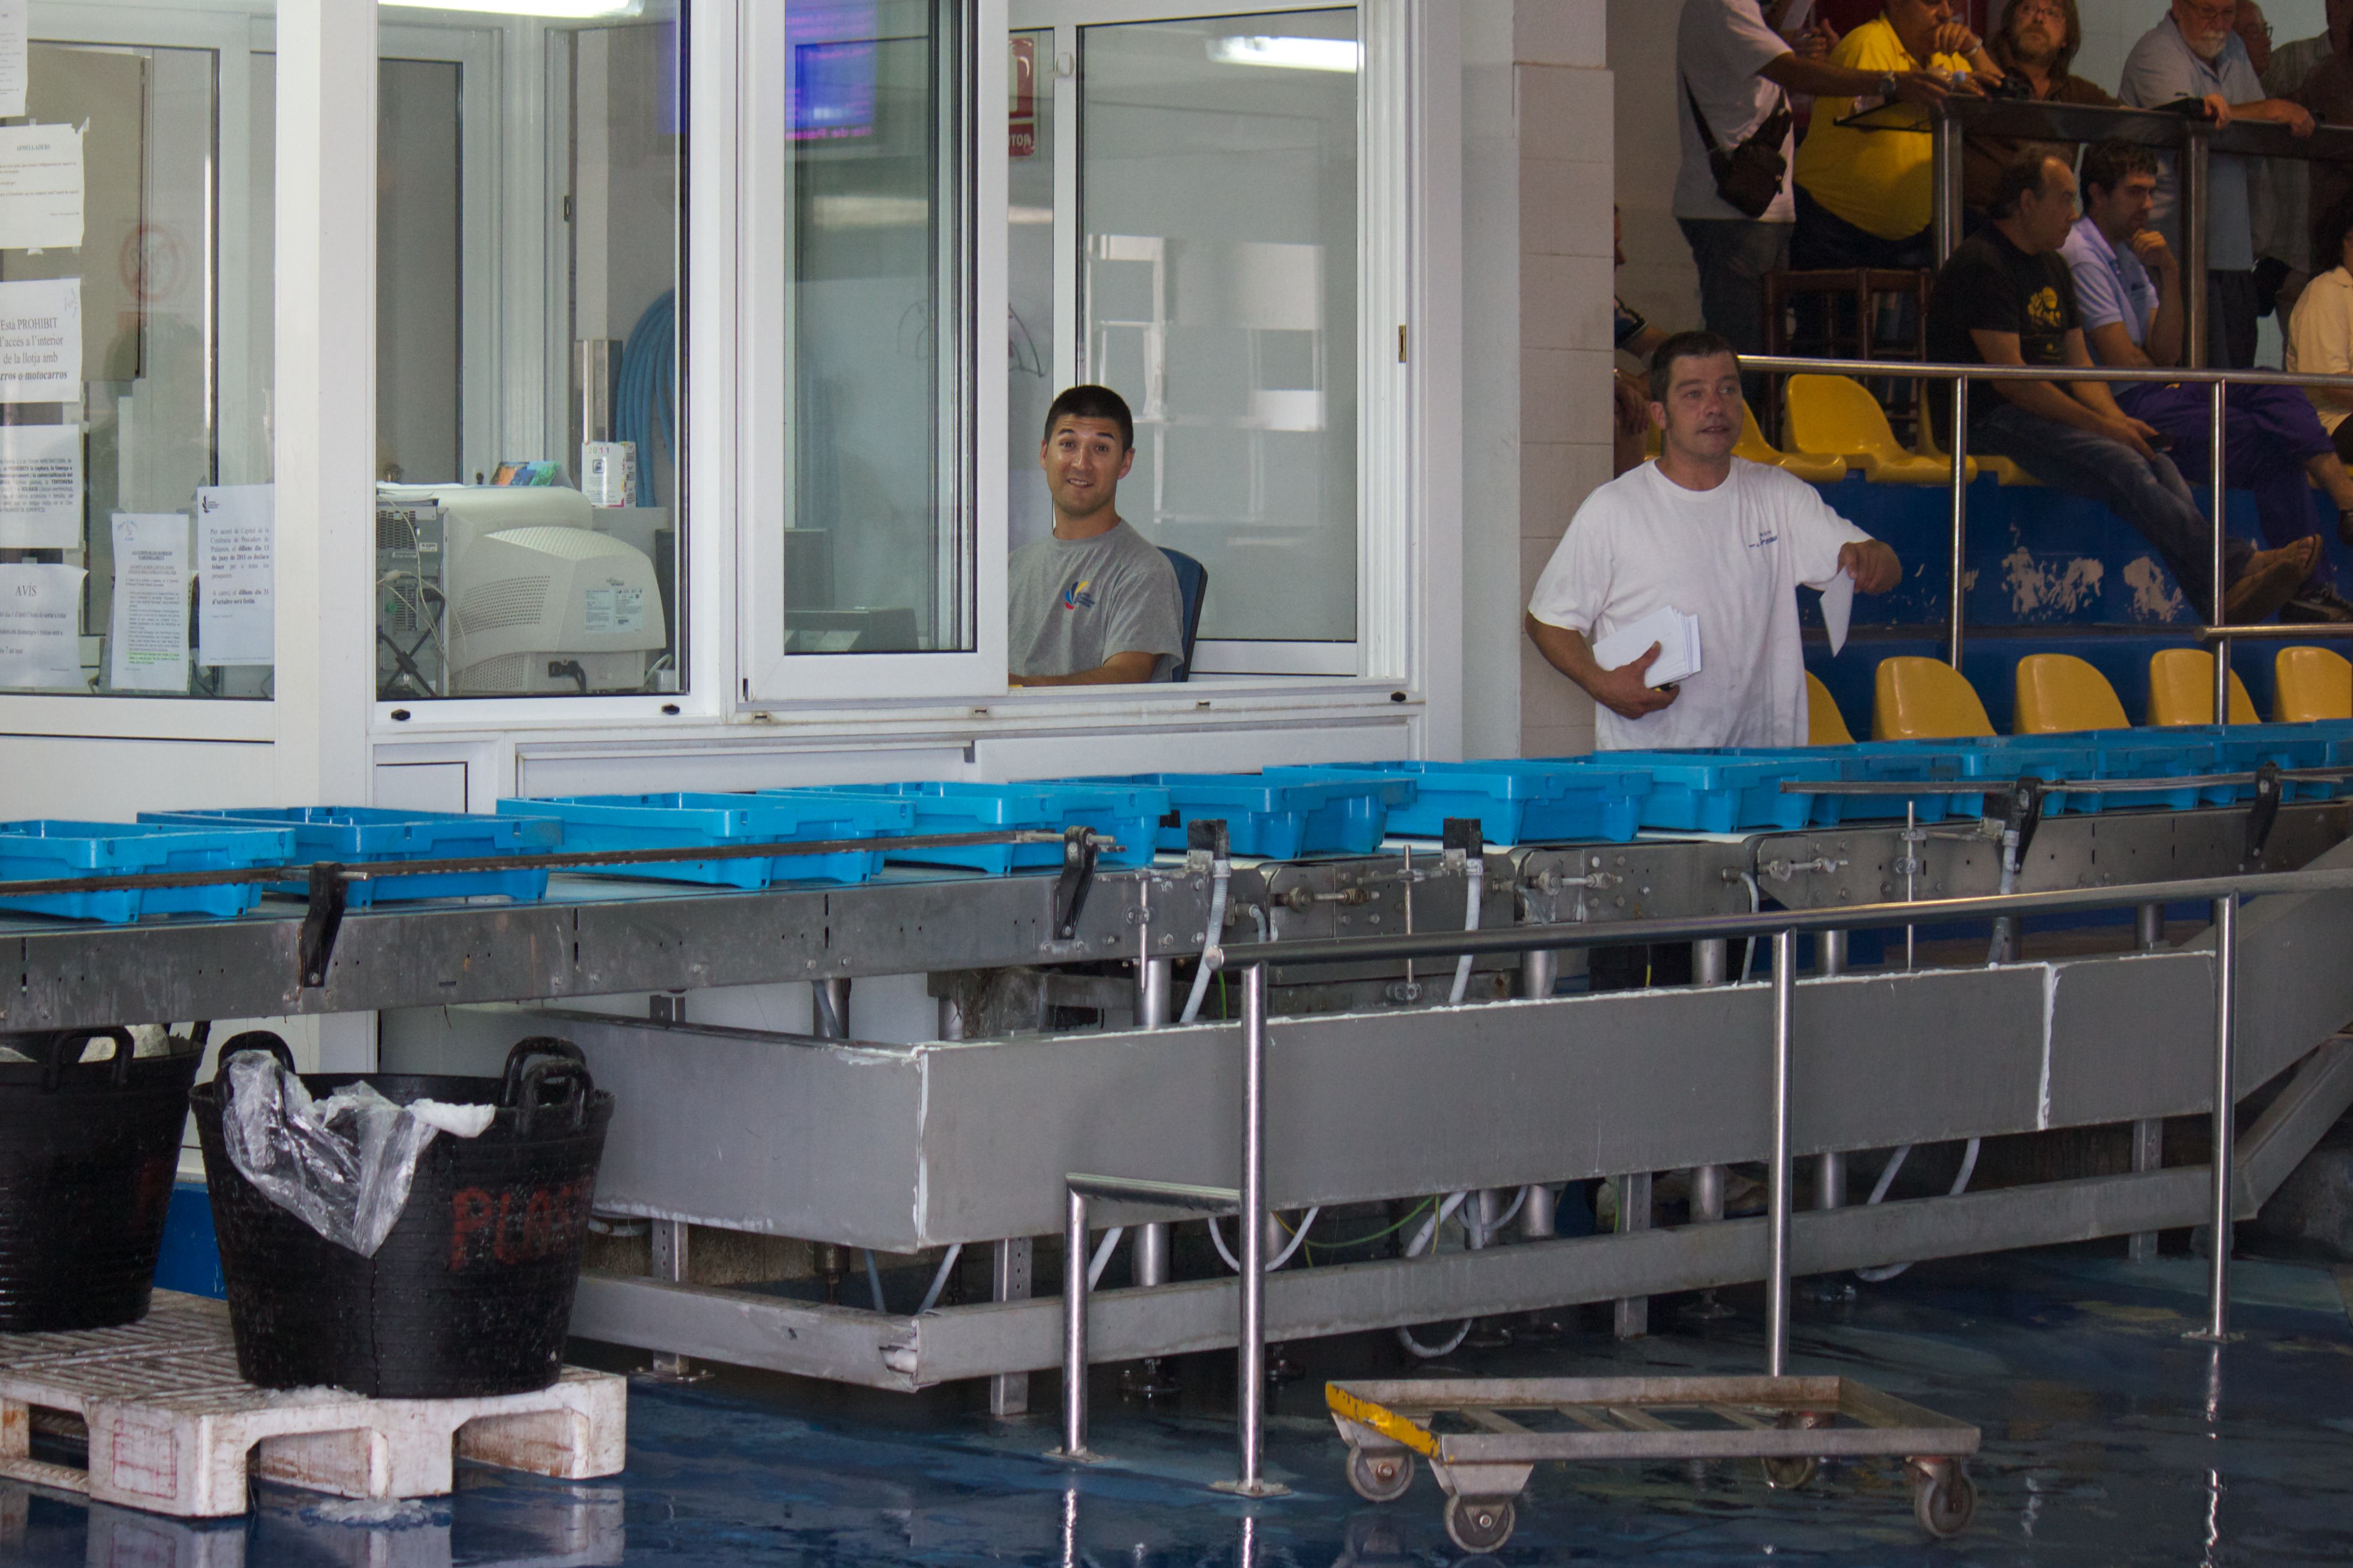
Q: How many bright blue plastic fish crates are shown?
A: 12